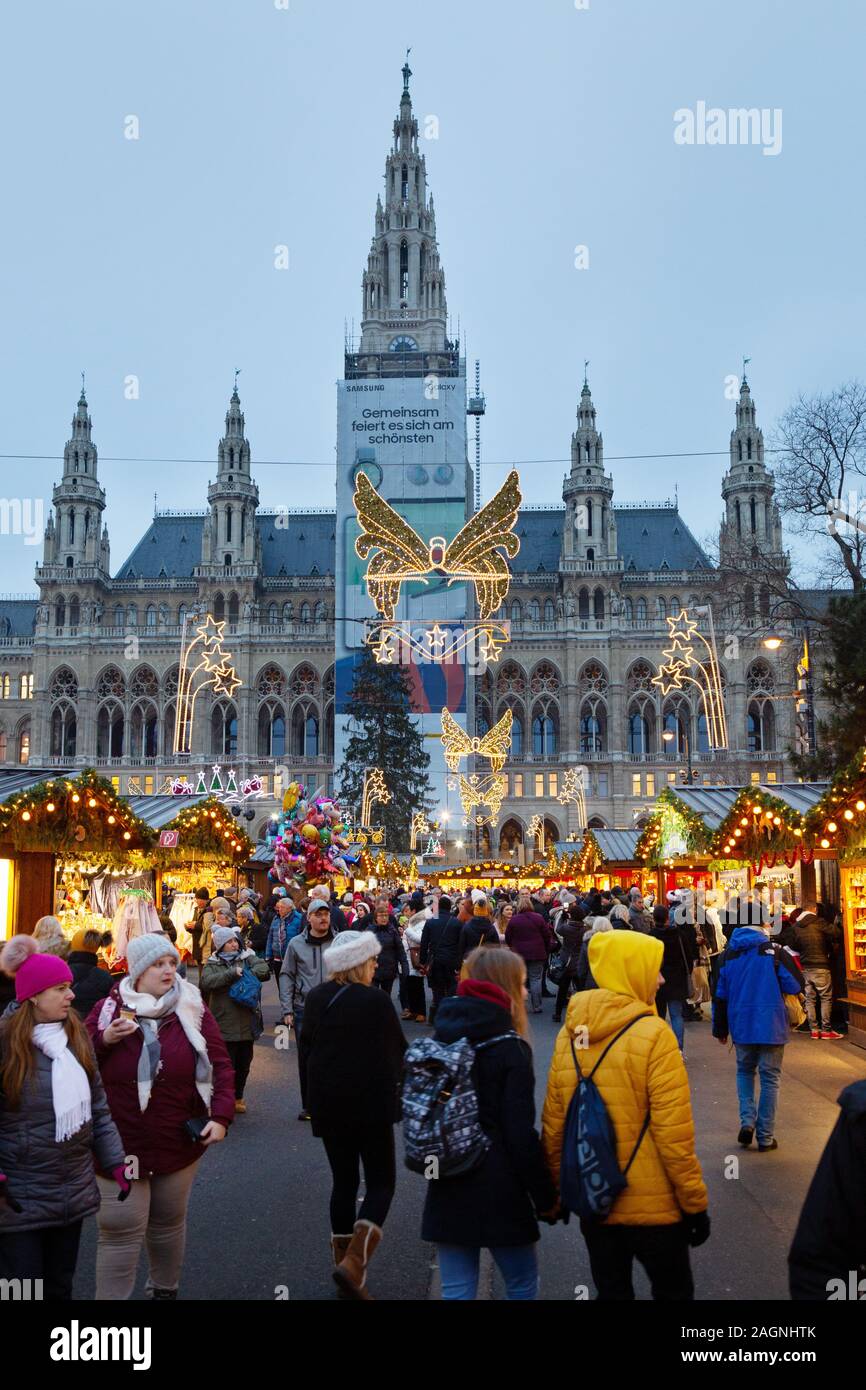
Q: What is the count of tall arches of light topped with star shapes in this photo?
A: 6